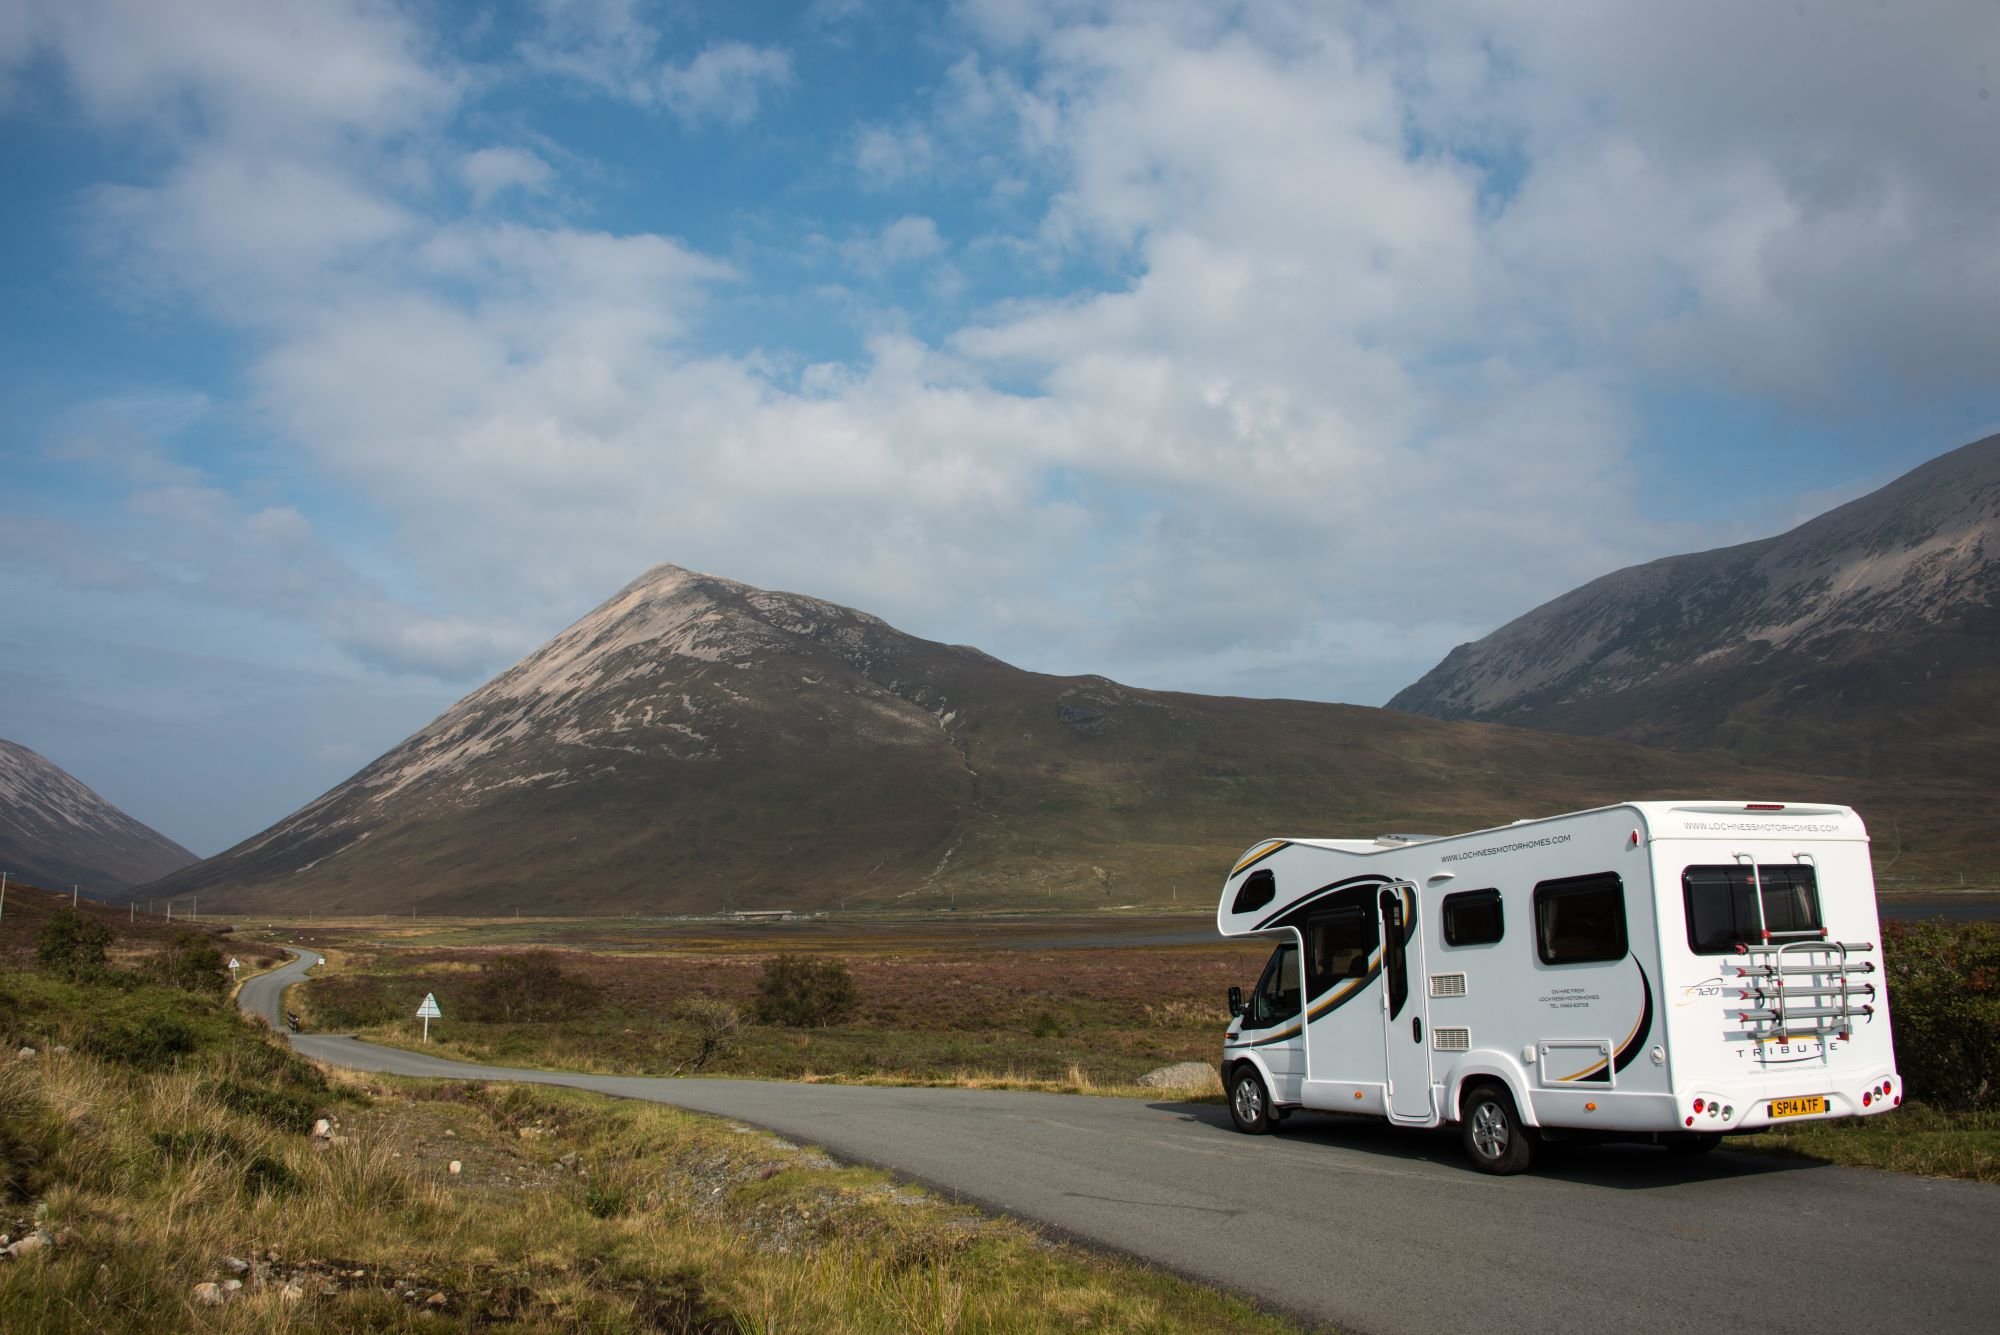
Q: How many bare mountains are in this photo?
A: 3